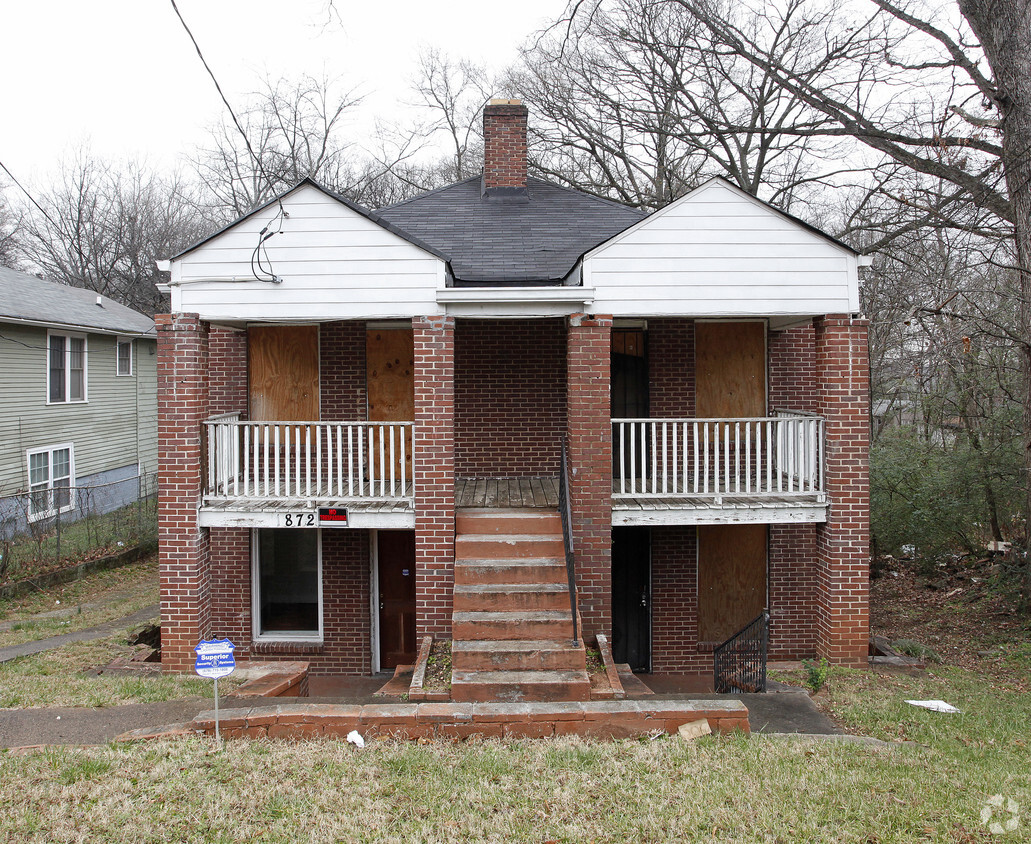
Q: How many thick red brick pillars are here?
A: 4